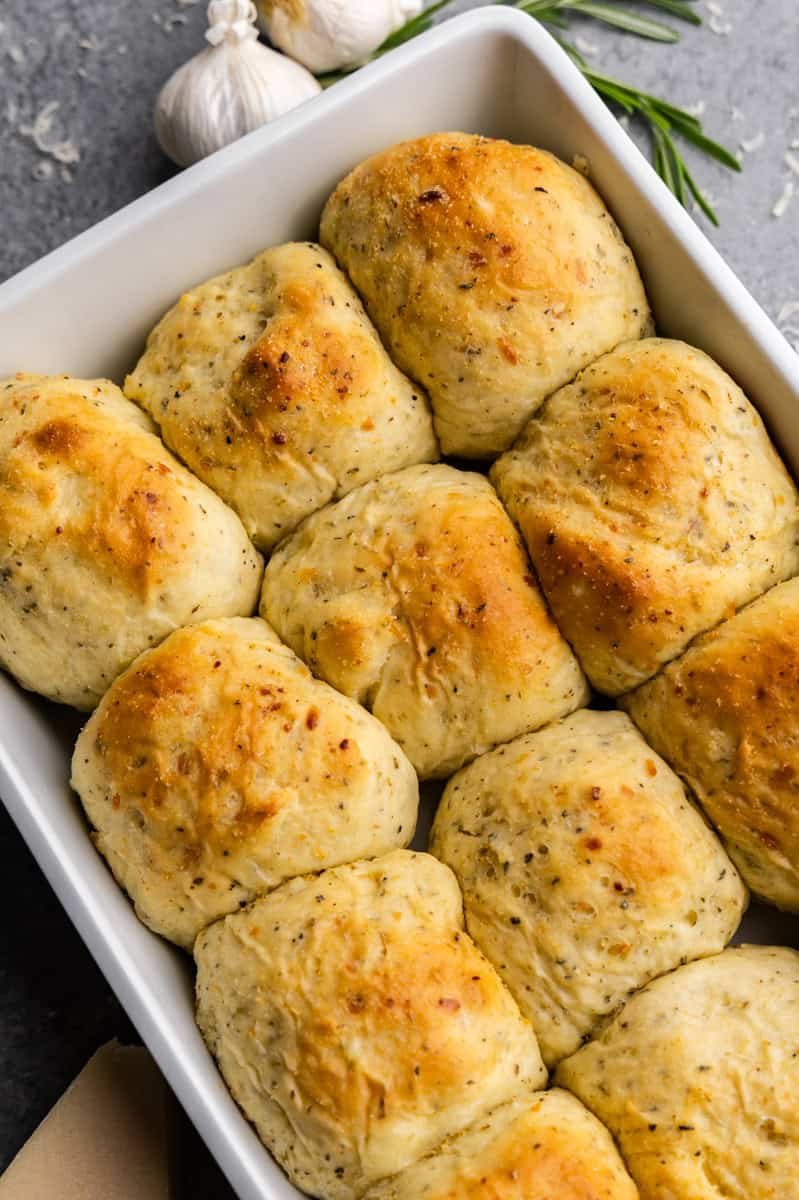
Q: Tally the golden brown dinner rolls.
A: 11